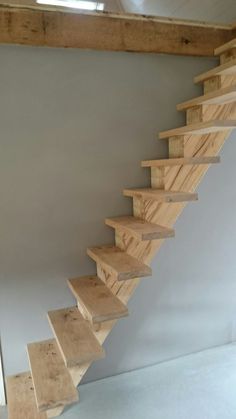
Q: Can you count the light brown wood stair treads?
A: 12